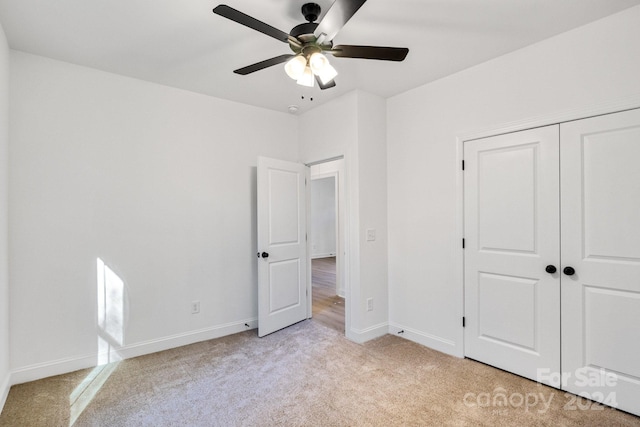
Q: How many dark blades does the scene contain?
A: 5